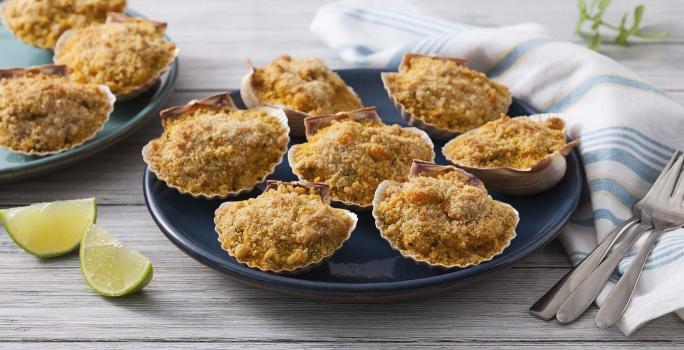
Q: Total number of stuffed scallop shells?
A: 10